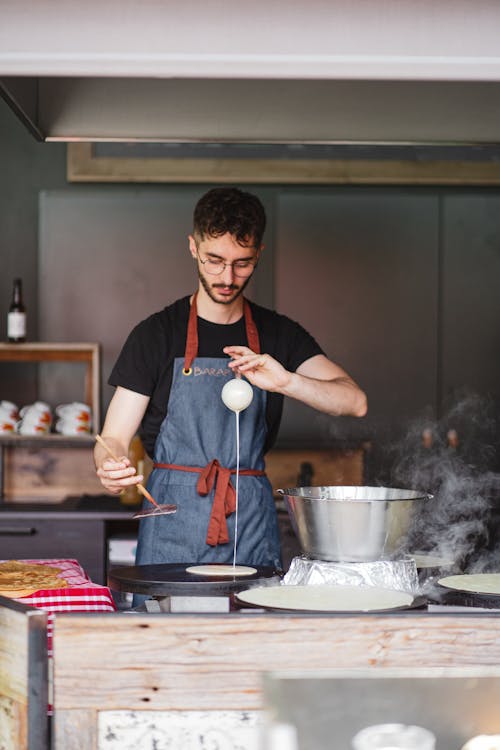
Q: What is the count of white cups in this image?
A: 6